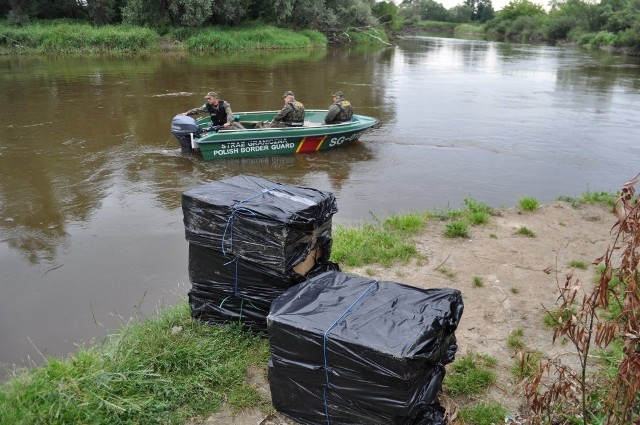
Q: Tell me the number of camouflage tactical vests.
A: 2